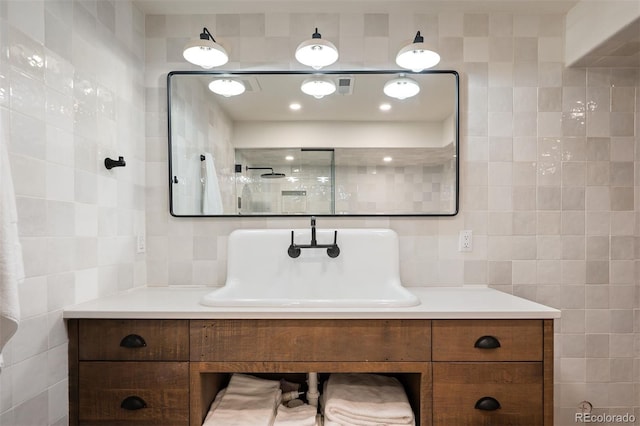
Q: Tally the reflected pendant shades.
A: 3